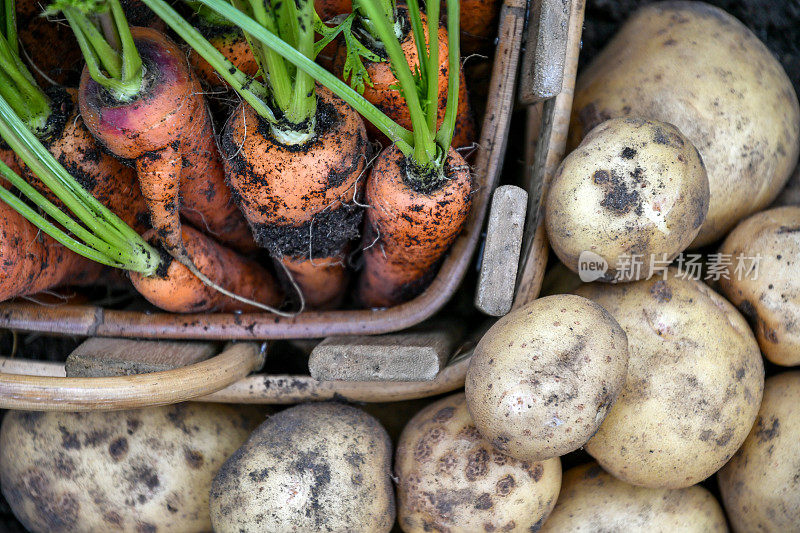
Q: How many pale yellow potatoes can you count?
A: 10